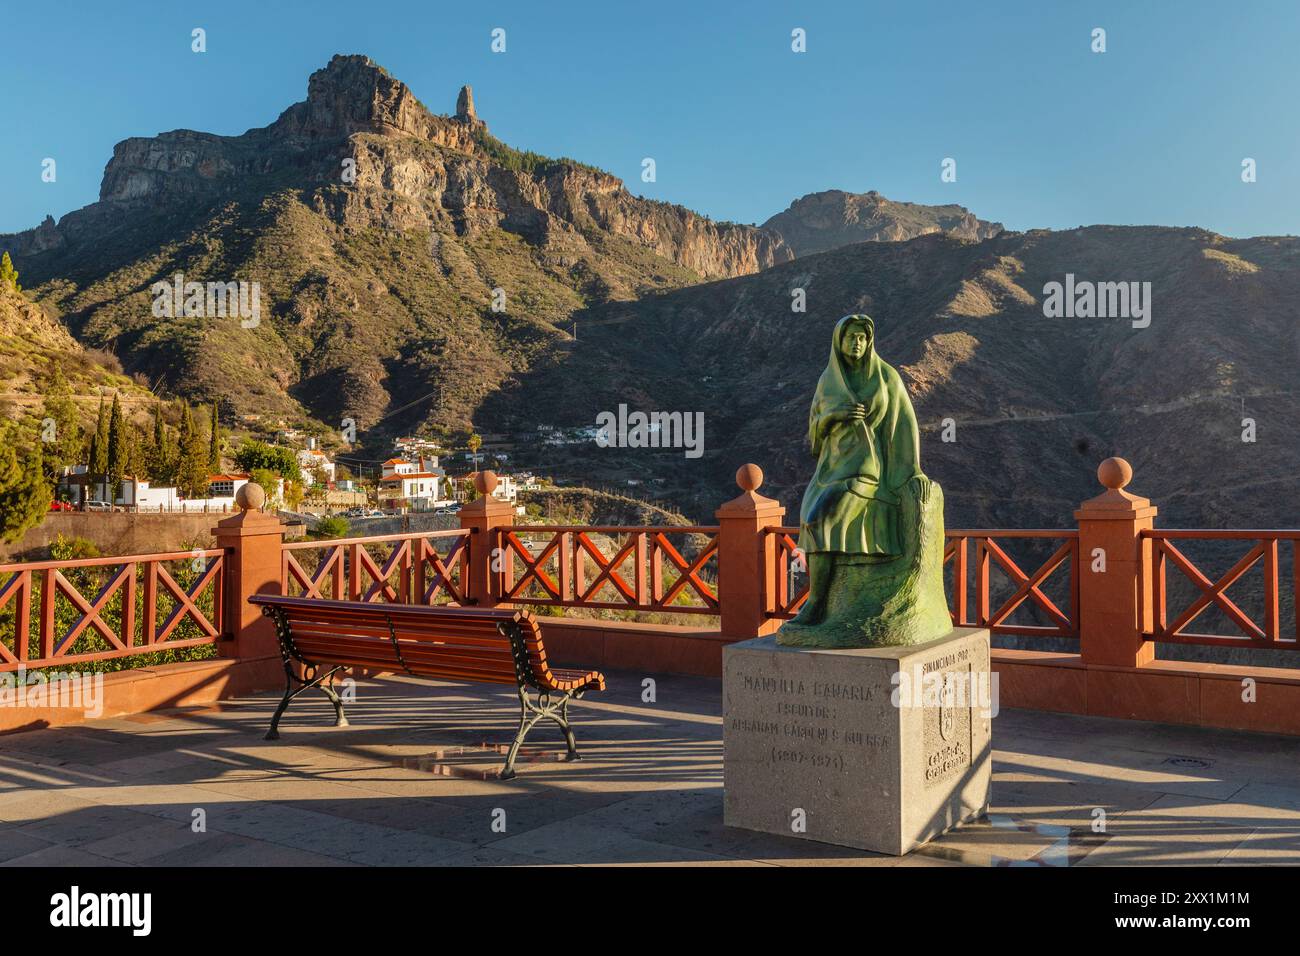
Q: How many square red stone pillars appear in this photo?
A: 4